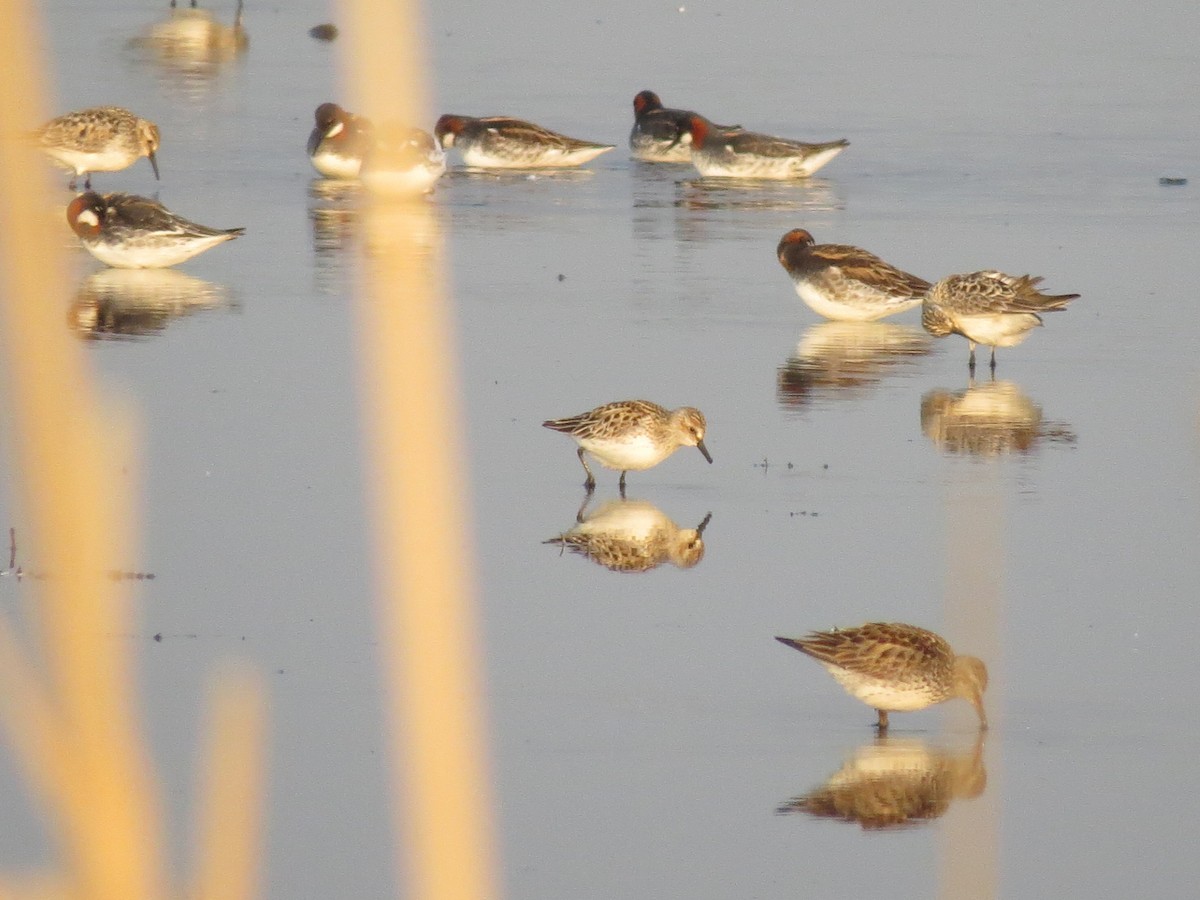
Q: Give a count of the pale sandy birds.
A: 4